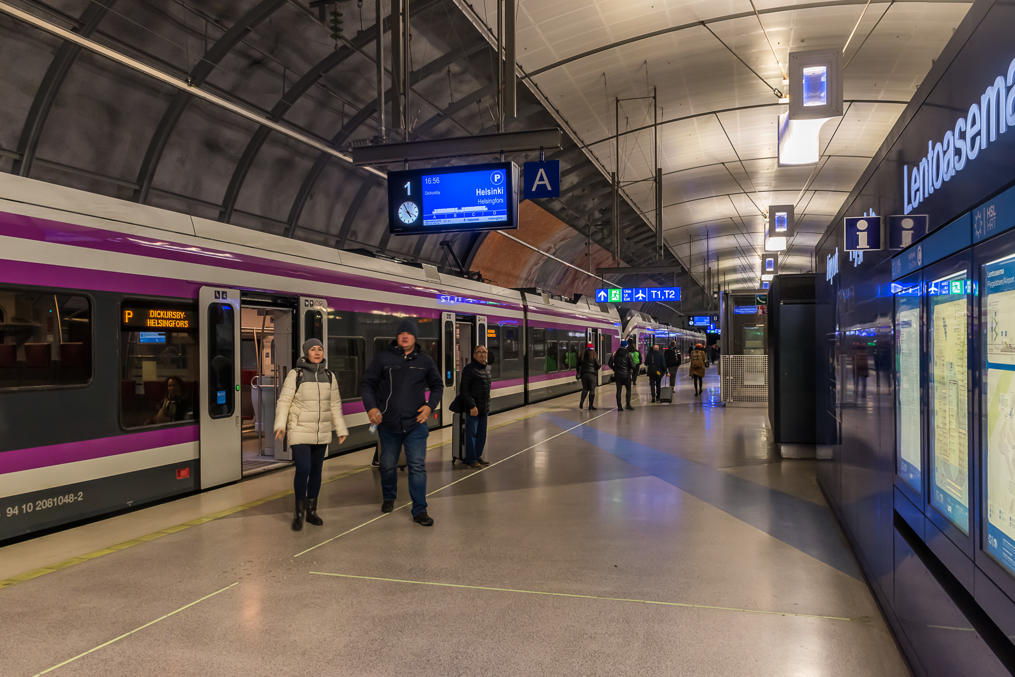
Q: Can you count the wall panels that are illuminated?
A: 3